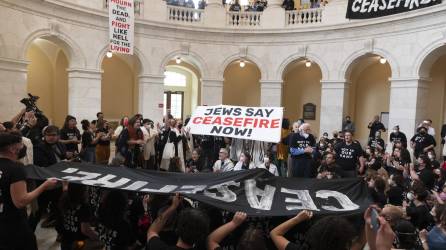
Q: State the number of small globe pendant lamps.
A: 5